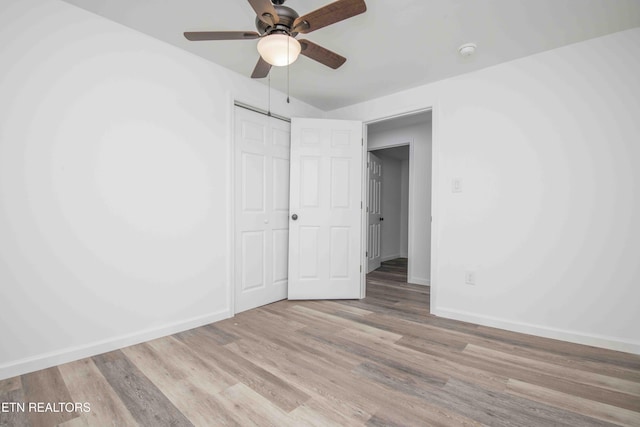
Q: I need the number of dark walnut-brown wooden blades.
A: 5